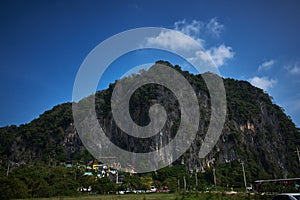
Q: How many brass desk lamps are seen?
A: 0